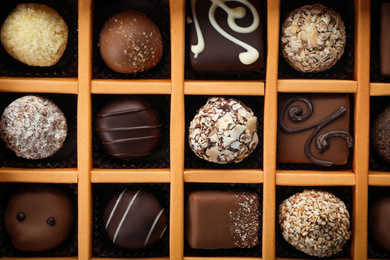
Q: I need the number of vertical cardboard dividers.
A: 4